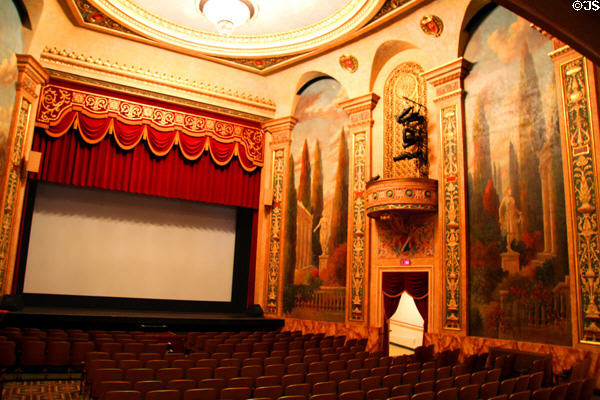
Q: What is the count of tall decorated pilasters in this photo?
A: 5